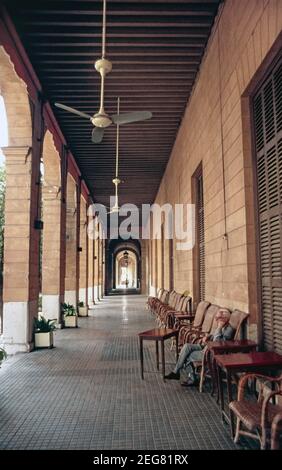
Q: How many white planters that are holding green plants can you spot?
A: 3